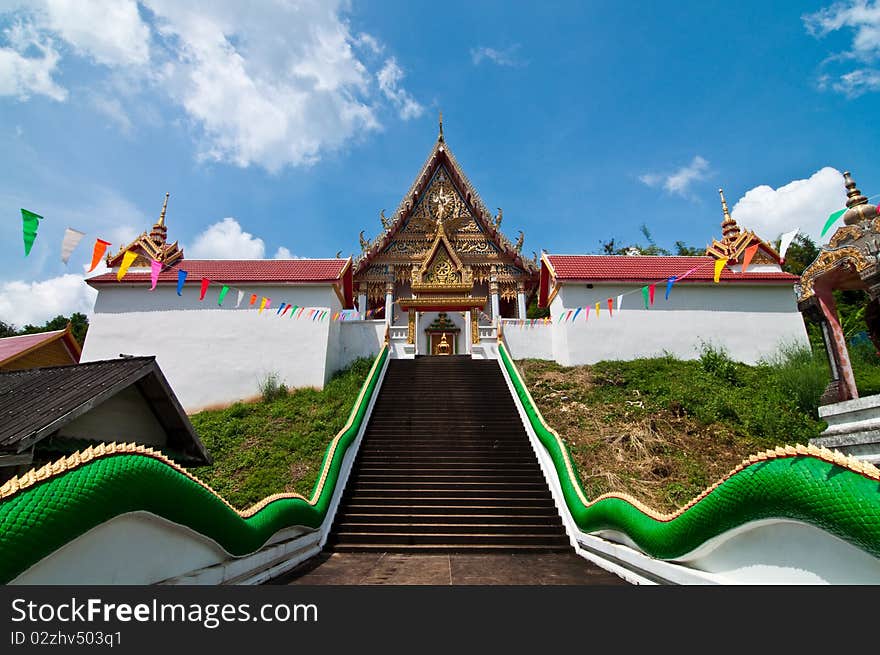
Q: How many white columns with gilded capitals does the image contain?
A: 4